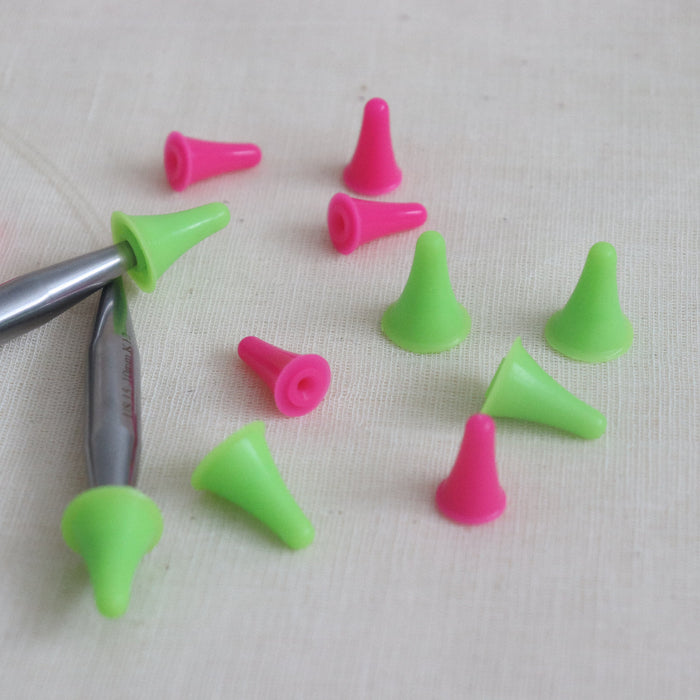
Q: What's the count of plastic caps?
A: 11